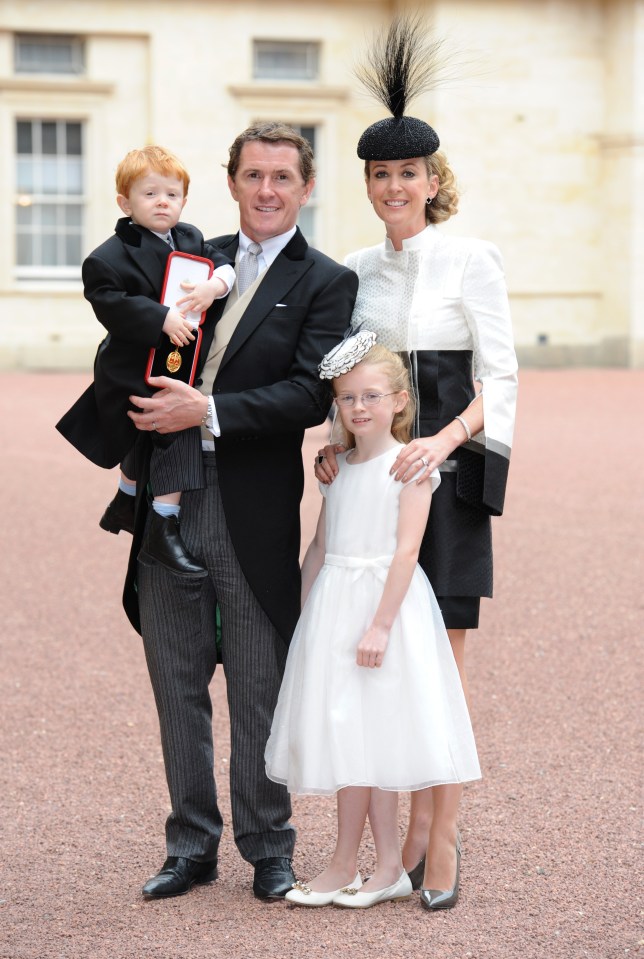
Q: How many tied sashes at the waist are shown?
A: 1